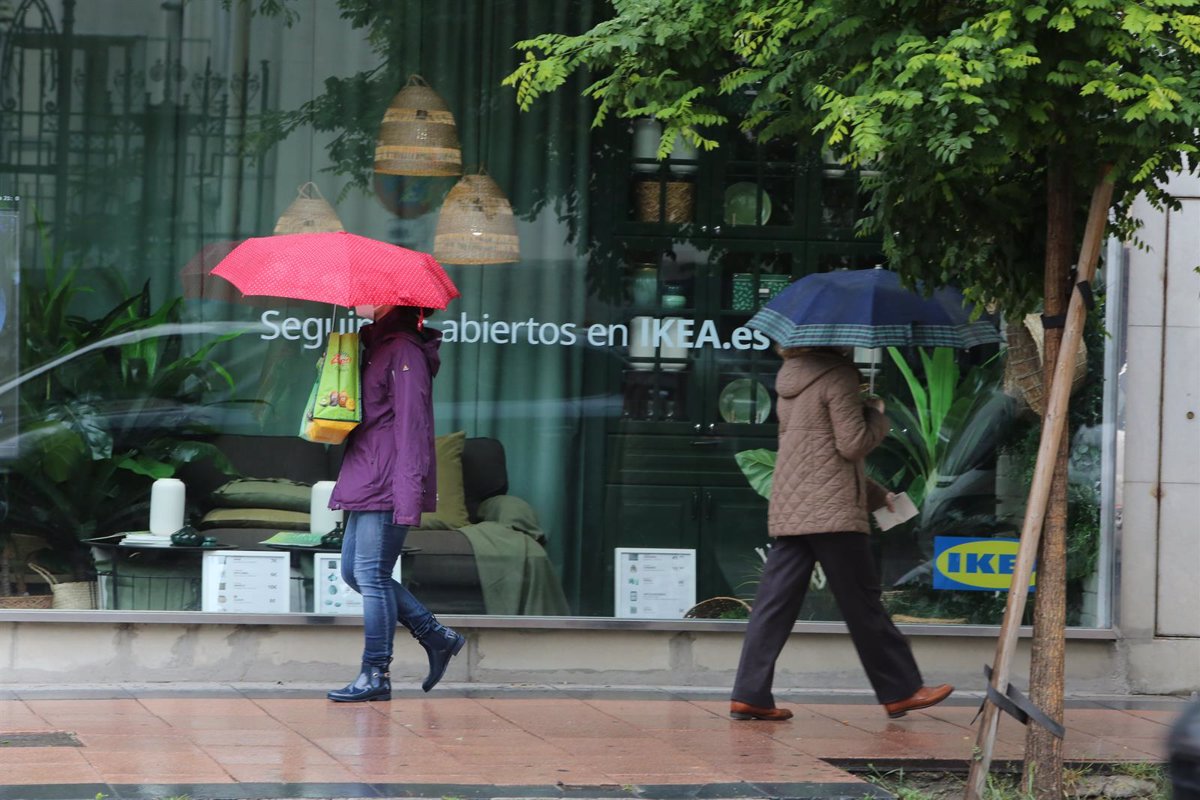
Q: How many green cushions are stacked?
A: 2